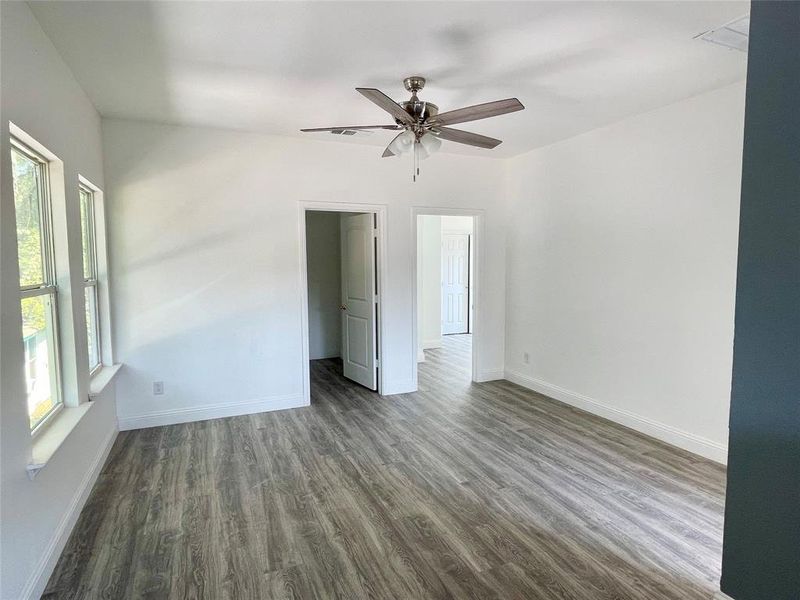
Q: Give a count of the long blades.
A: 5